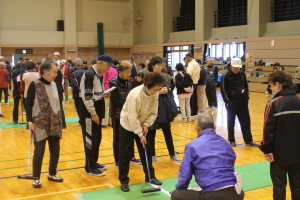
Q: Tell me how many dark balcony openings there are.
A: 3